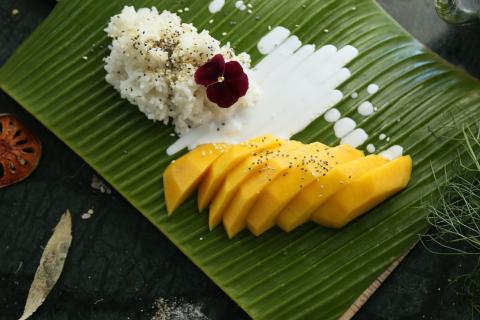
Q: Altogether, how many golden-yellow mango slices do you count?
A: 7